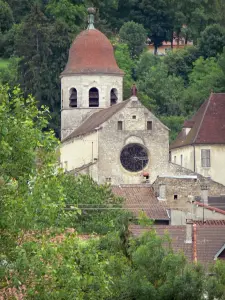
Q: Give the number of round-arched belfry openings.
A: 3